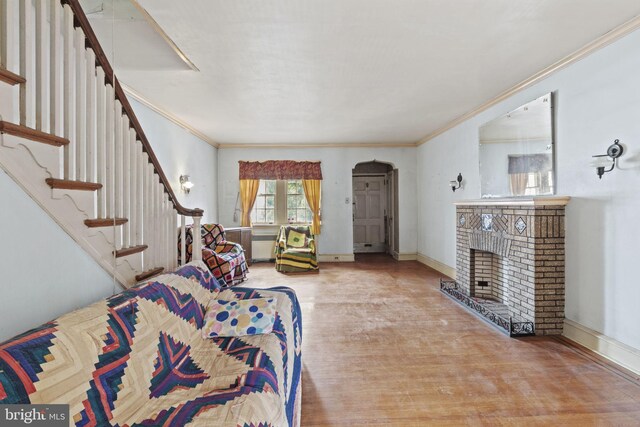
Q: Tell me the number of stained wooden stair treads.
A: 6